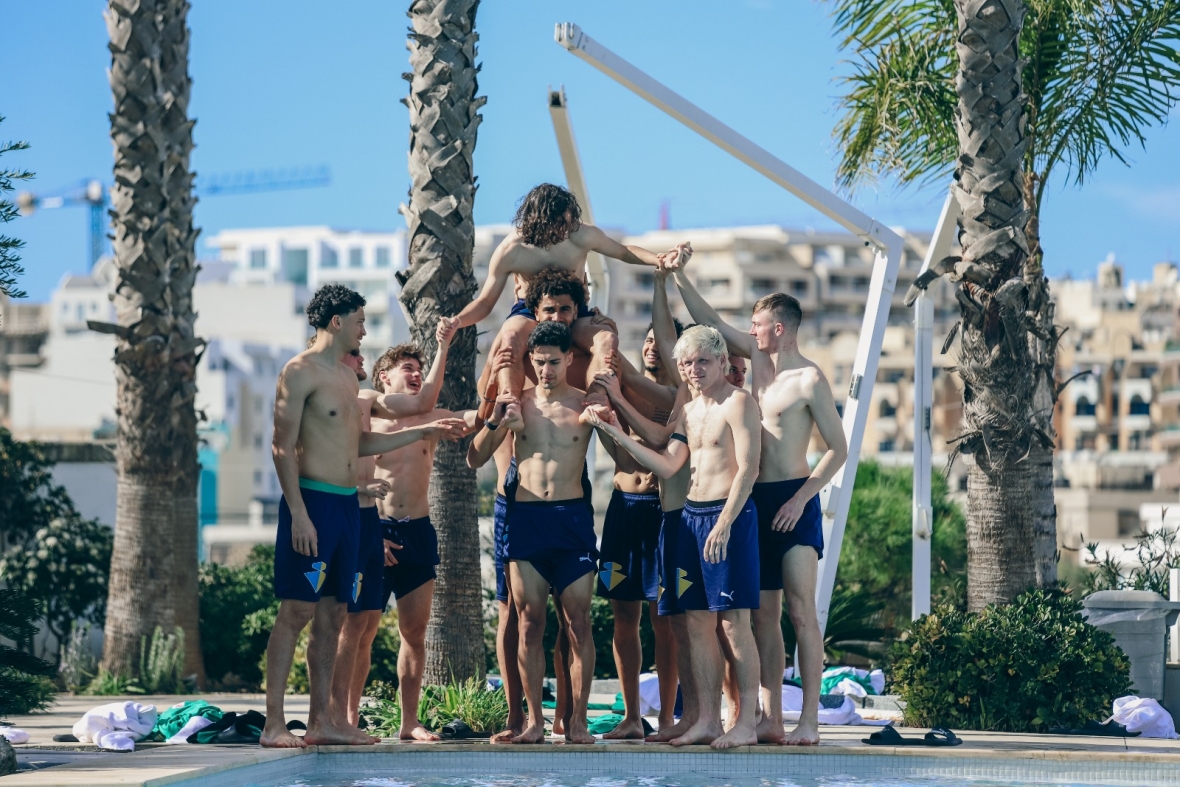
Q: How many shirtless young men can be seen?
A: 11